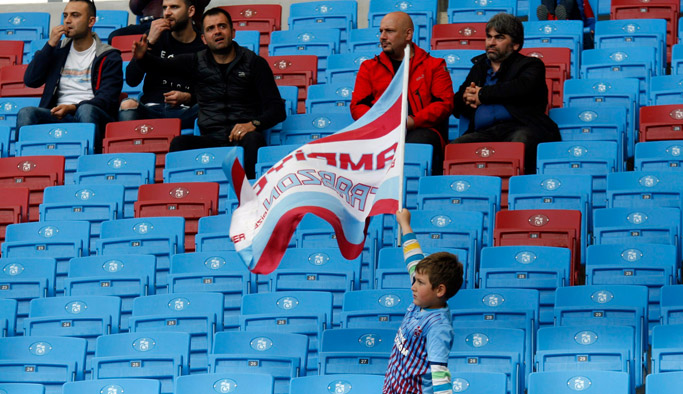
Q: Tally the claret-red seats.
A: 15